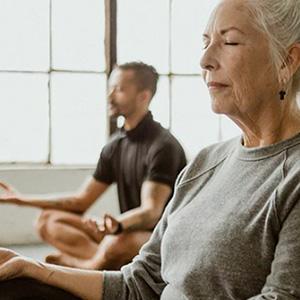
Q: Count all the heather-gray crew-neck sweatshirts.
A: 1